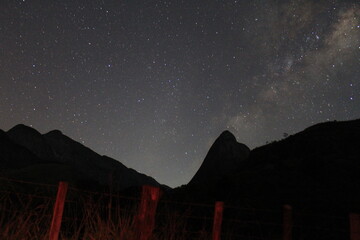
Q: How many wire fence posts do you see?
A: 5